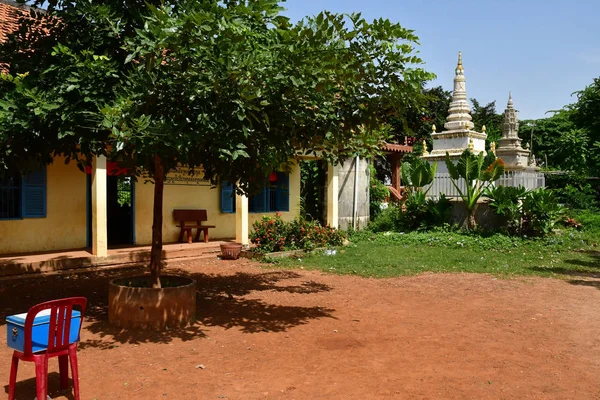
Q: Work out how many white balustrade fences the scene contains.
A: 1